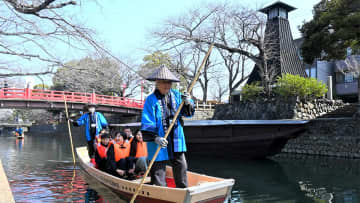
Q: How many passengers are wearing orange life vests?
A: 5